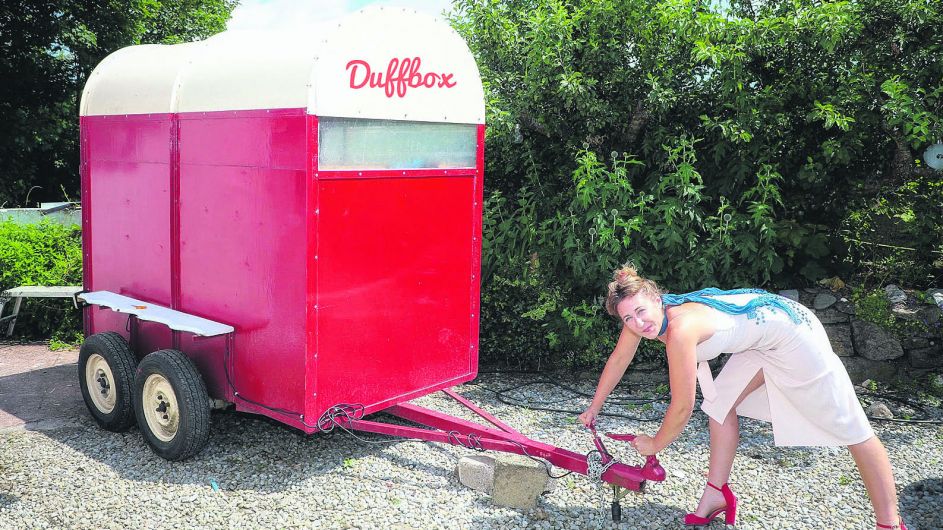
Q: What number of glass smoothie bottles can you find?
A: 0